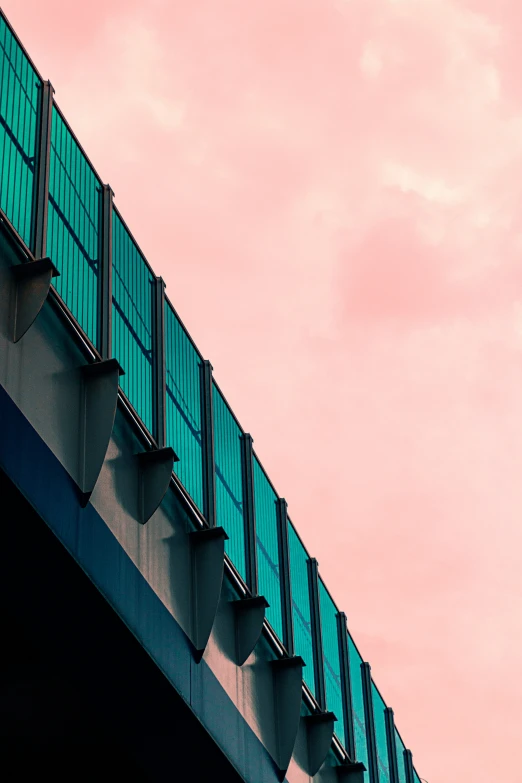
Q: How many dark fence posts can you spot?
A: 11